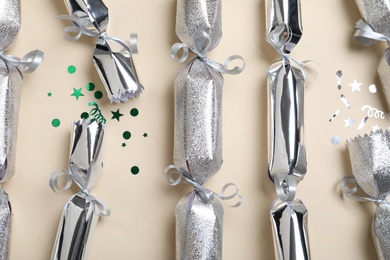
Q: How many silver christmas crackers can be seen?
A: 5